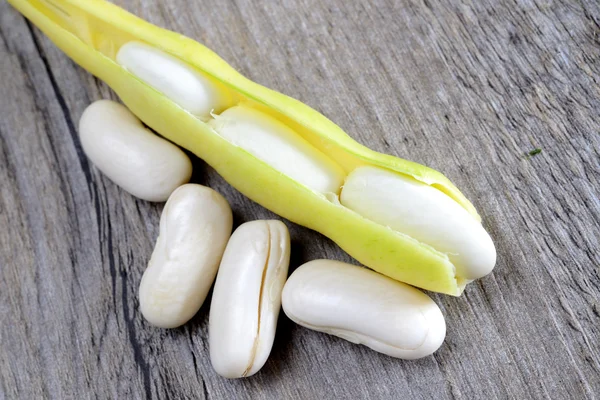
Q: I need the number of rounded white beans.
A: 7